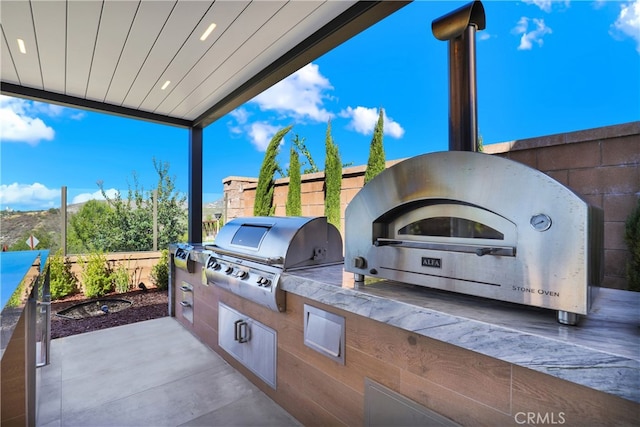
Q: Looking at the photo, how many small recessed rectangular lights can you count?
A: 3